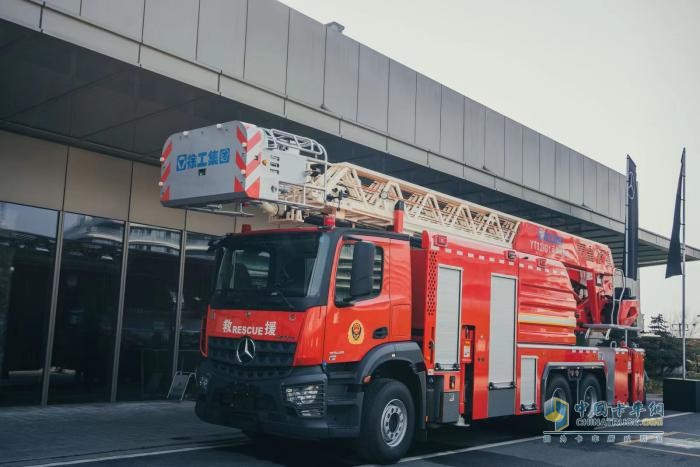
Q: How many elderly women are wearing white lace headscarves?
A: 0